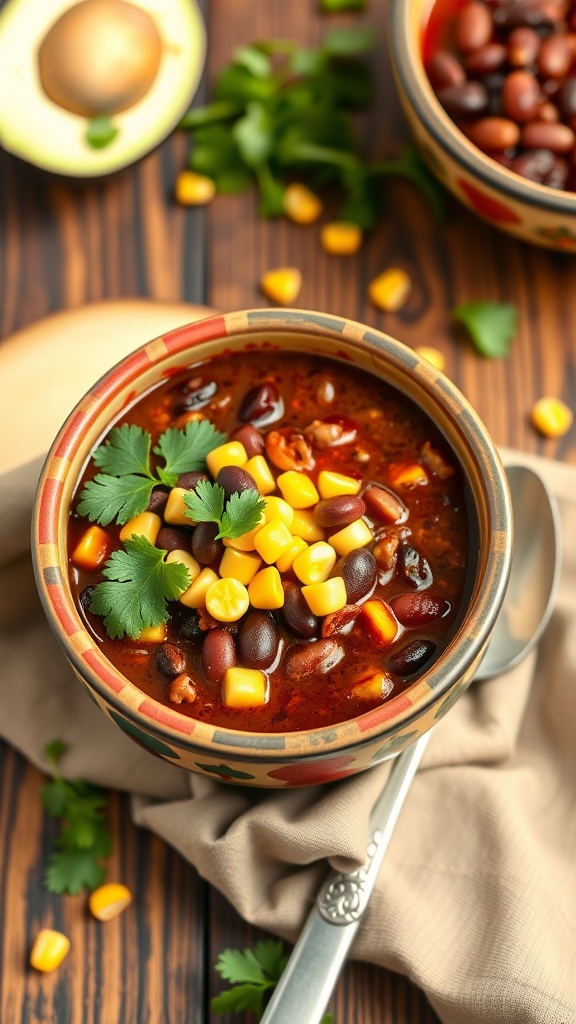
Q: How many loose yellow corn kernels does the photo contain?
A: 9